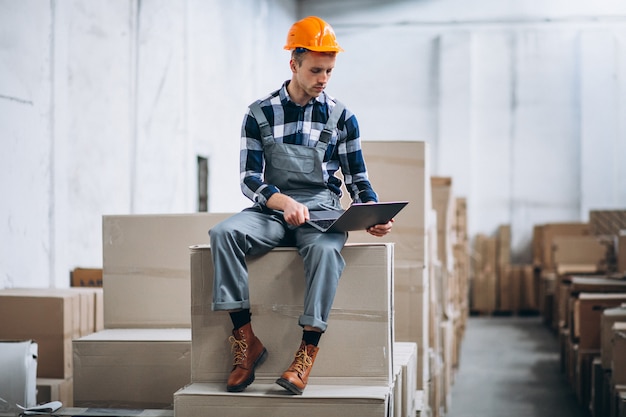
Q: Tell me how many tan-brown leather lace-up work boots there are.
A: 2